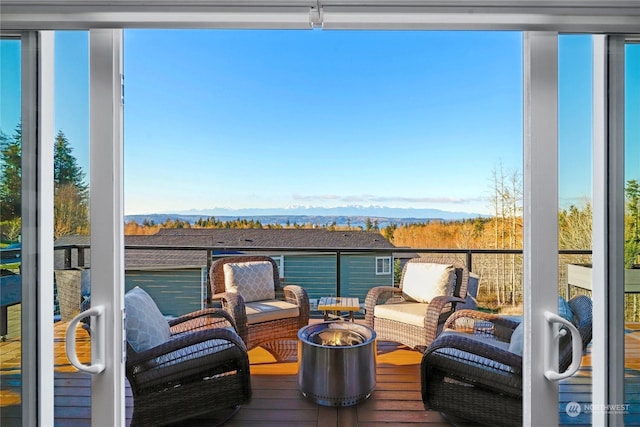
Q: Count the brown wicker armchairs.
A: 4